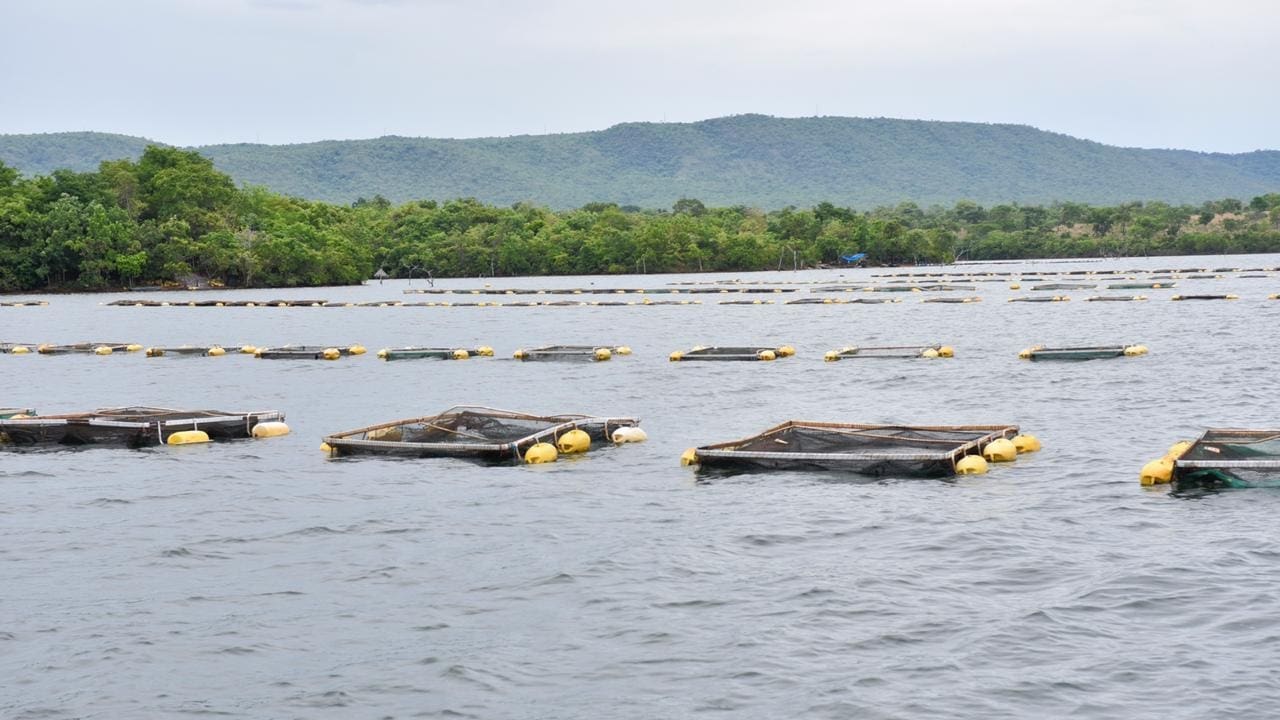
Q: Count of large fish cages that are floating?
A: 4